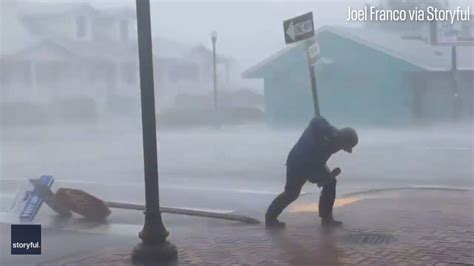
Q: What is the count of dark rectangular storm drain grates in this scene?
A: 1